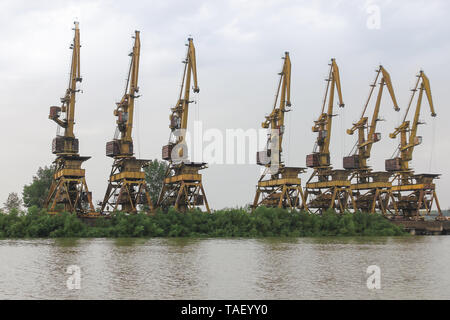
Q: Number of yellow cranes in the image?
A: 7